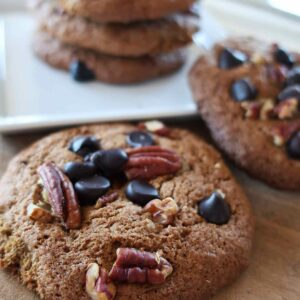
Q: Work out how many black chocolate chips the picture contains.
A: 14